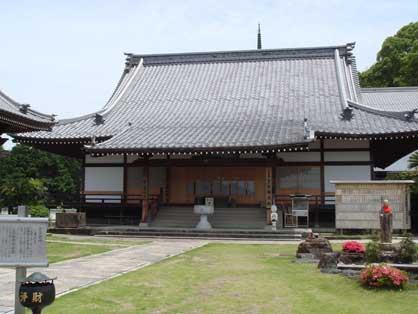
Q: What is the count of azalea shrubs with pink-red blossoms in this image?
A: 2